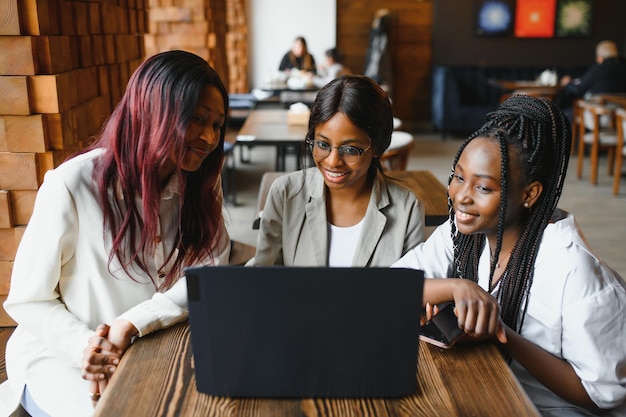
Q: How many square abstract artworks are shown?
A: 3